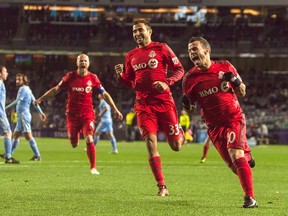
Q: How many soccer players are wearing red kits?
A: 3